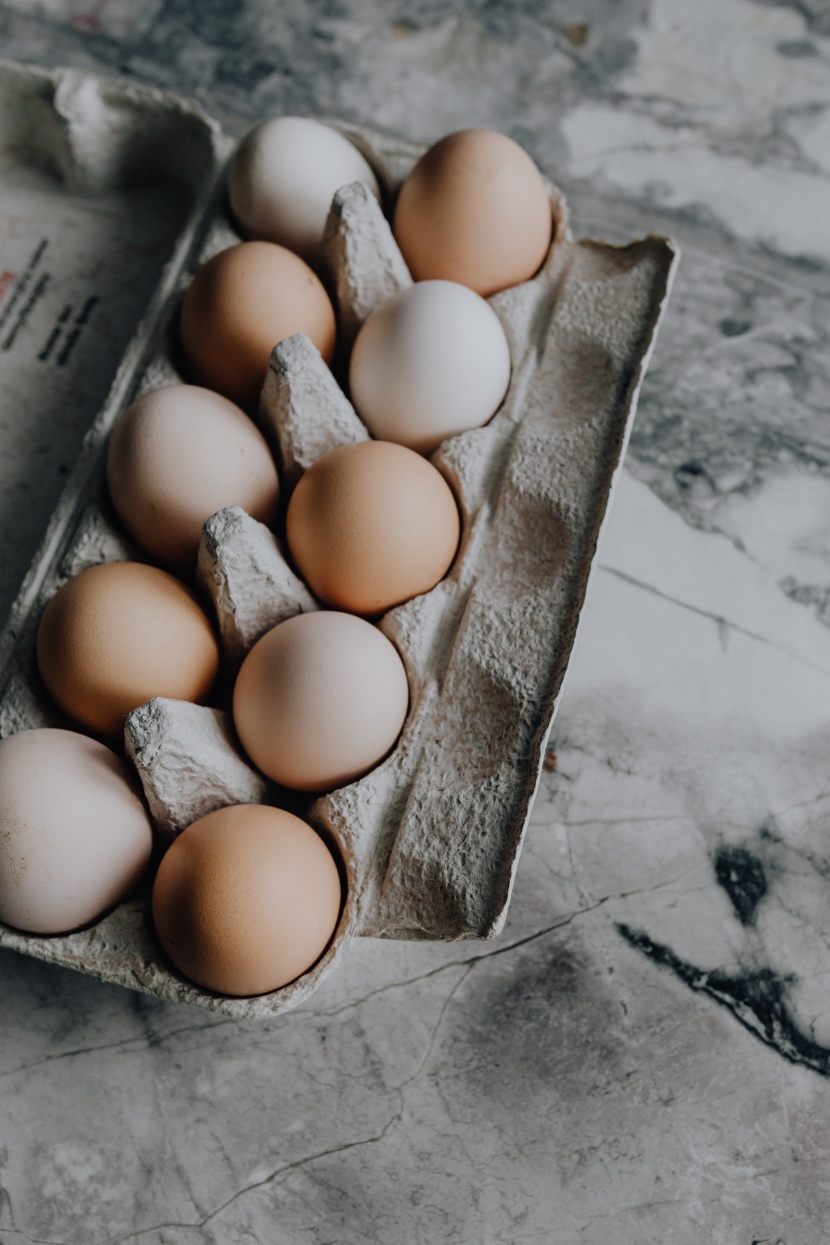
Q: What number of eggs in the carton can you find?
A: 10